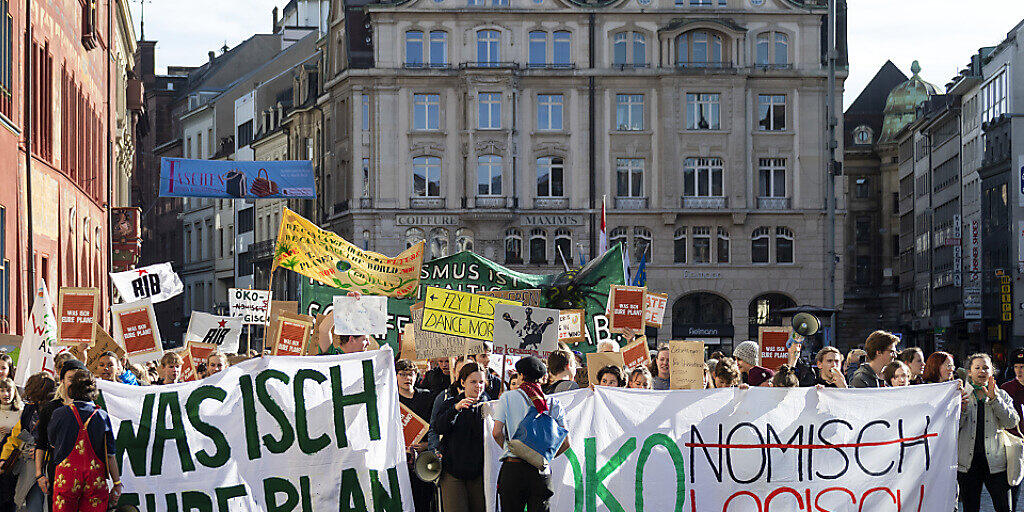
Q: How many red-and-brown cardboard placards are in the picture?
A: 9